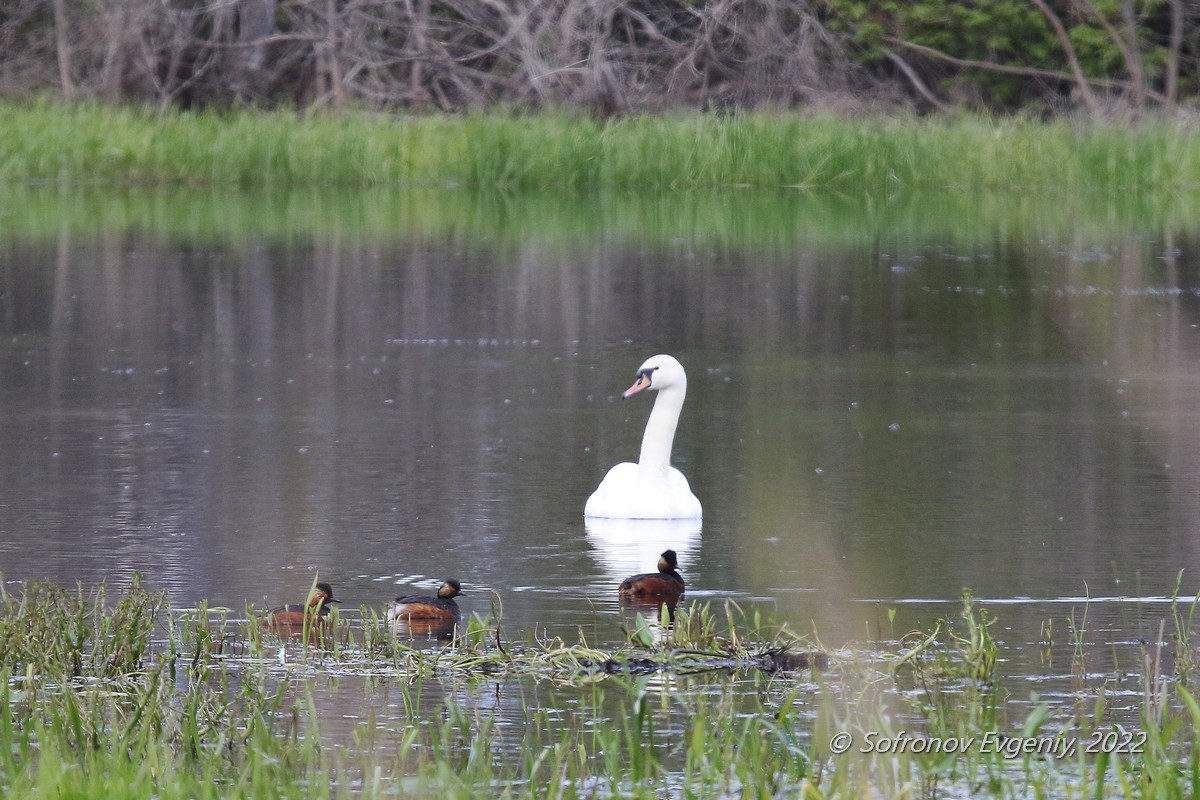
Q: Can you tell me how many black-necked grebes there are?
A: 3